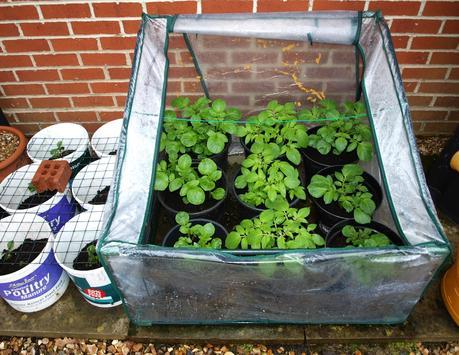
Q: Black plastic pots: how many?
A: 9